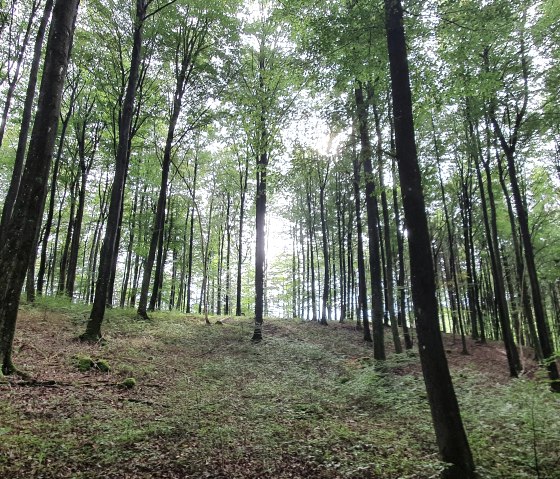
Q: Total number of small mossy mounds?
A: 3